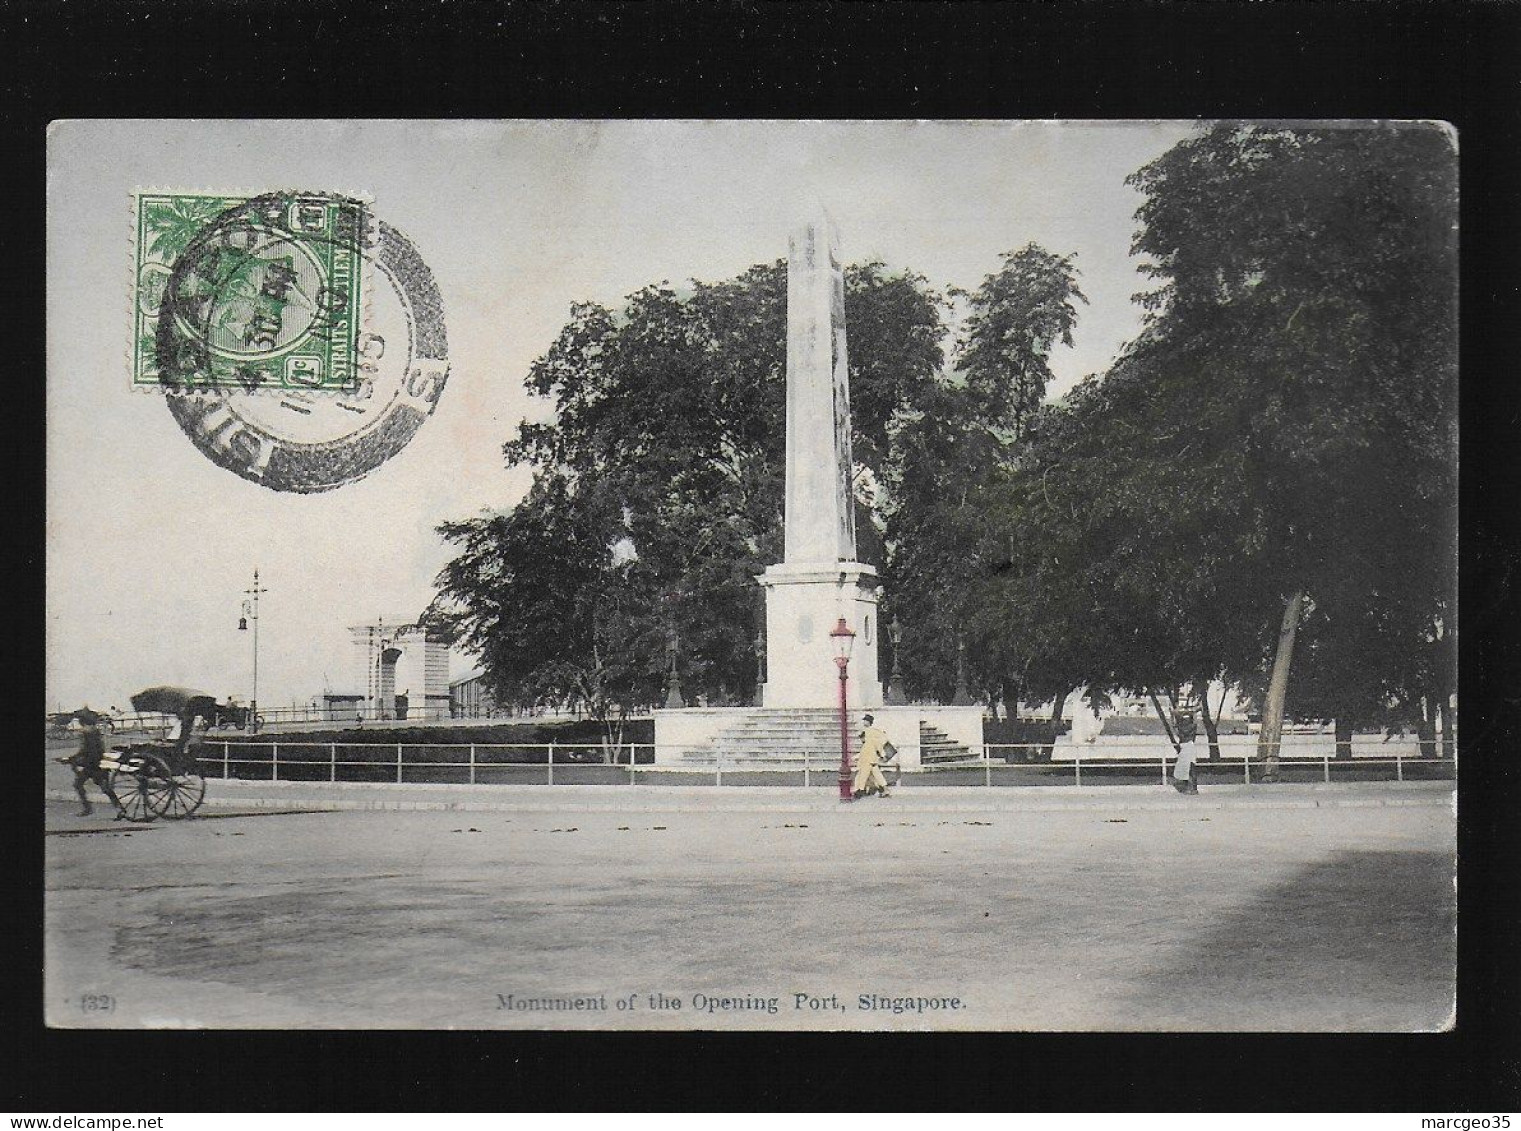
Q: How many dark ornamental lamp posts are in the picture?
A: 4